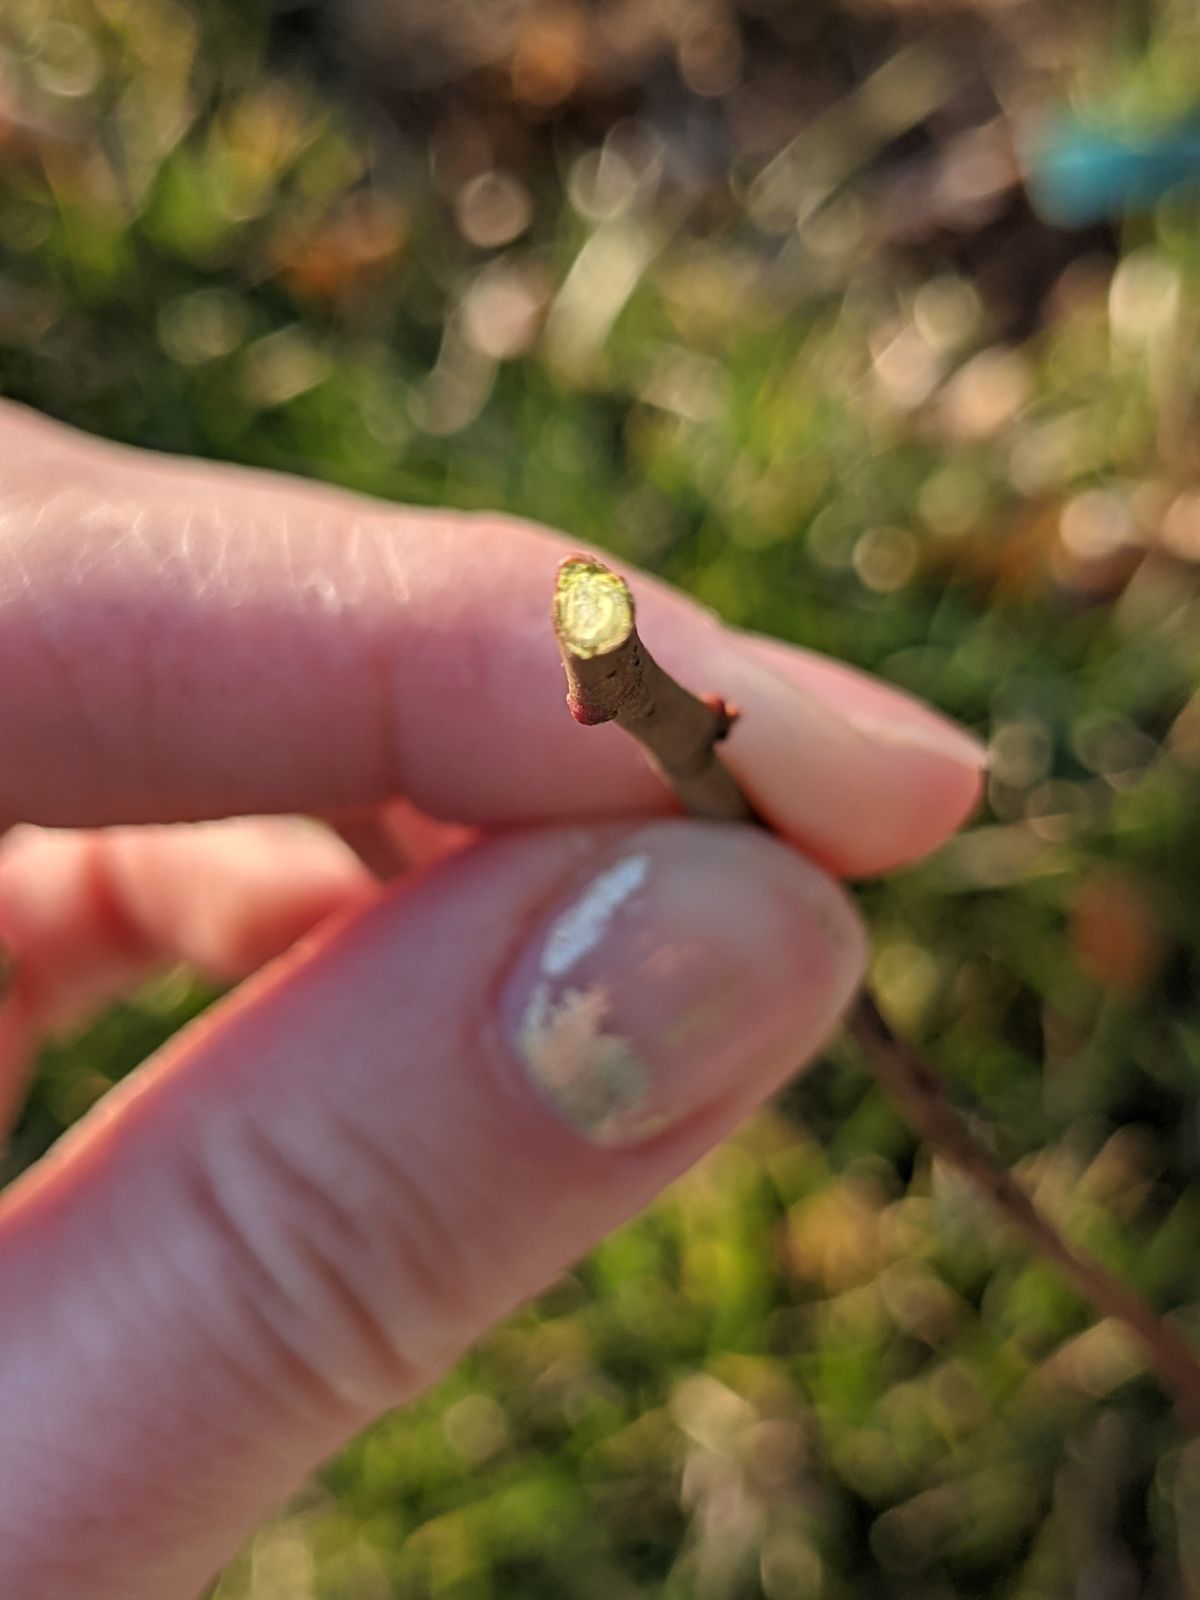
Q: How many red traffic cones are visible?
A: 0